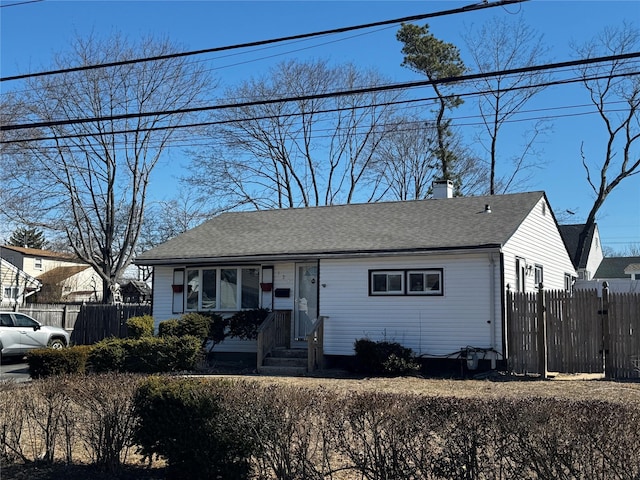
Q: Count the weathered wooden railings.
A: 2